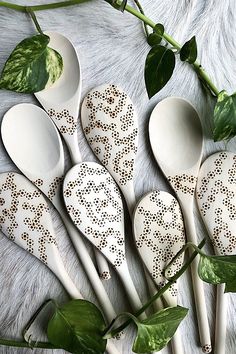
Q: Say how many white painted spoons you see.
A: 8